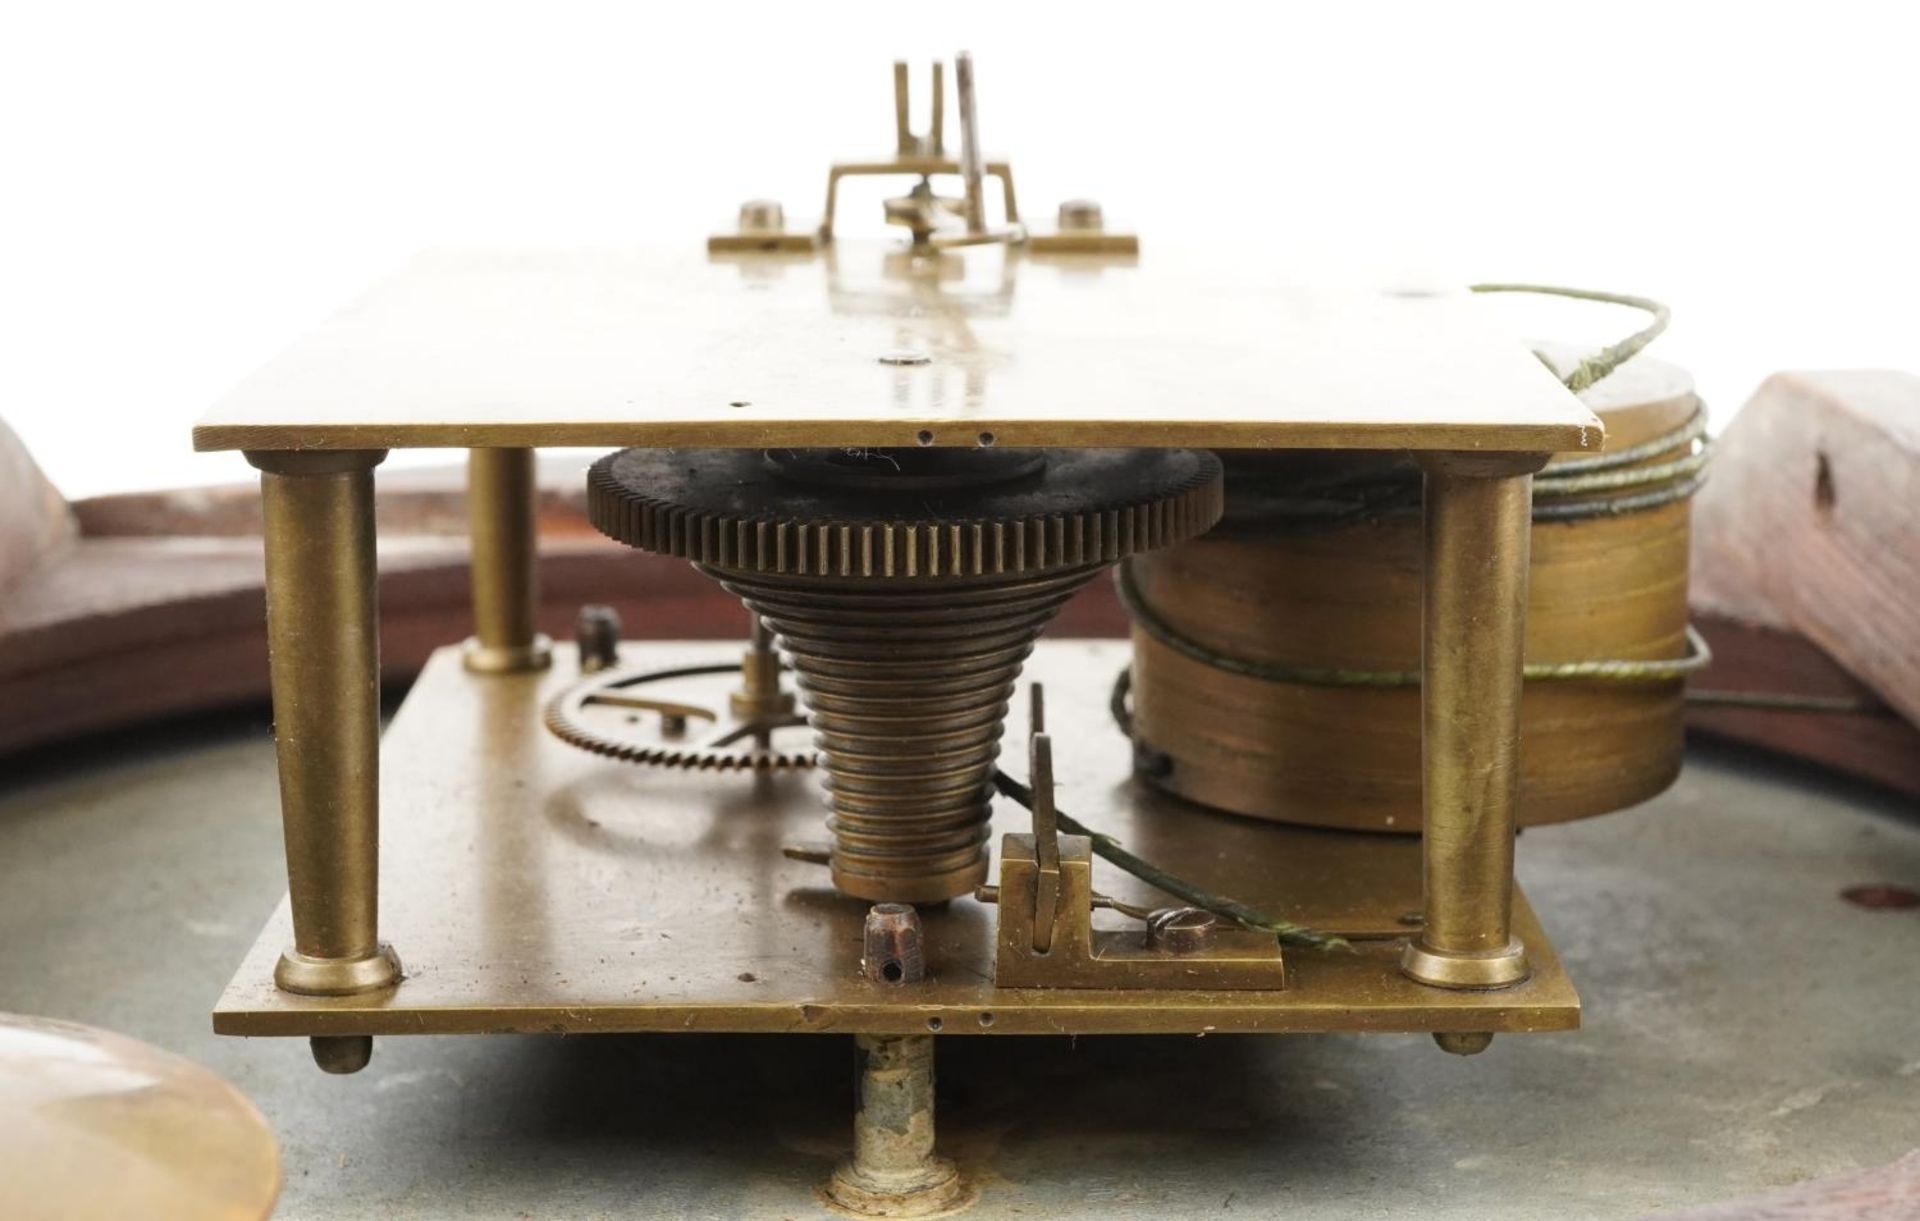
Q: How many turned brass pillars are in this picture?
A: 3